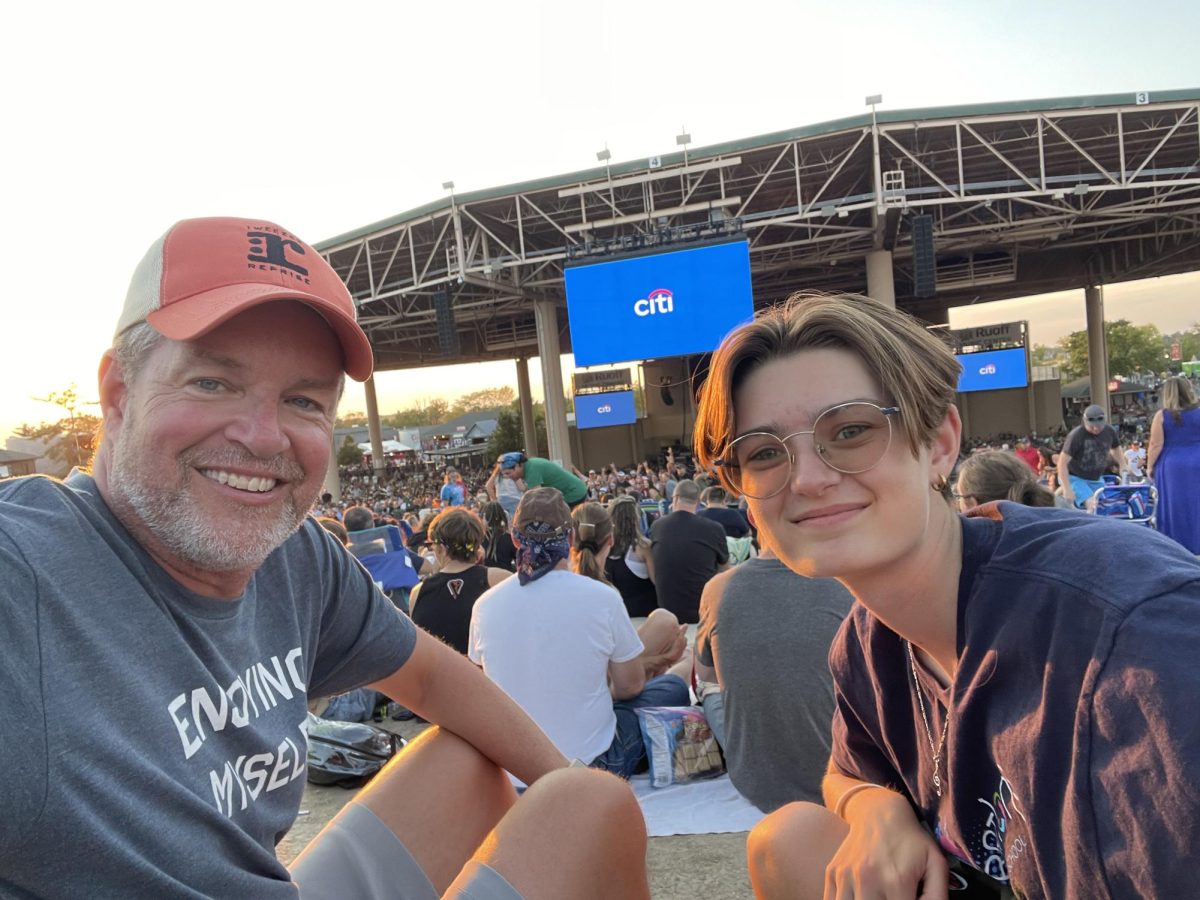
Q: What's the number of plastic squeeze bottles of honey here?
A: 0